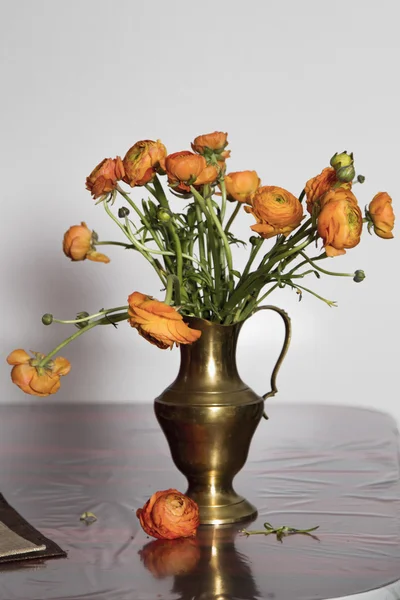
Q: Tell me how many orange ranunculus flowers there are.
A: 13